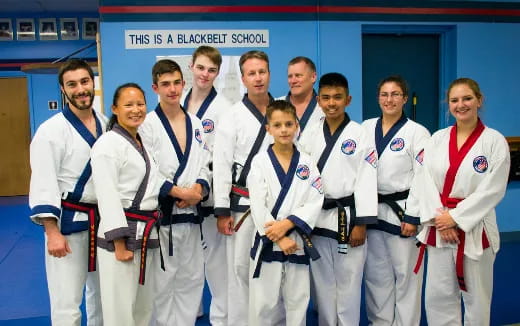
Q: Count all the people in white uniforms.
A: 10